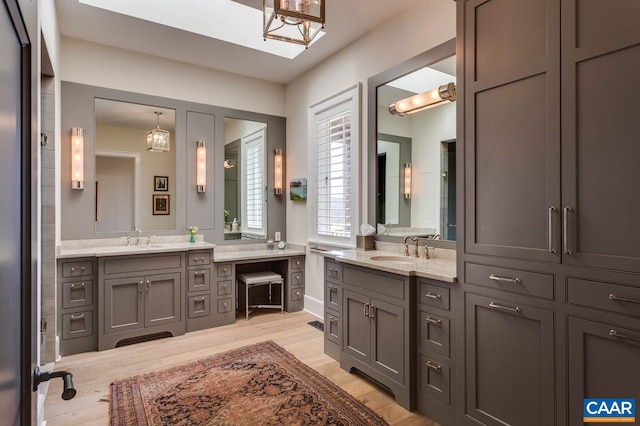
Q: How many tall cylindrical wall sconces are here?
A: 3